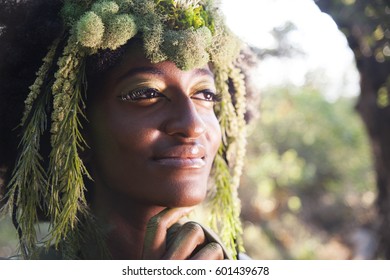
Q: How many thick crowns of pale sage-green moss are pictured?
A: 1